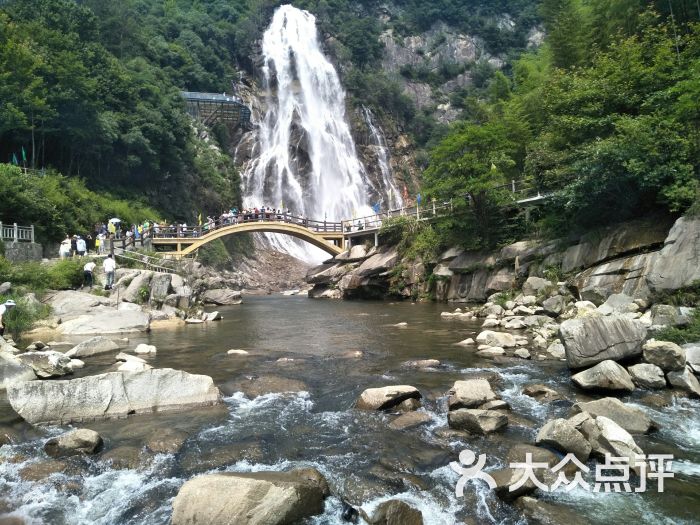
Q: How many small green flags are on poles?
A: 2